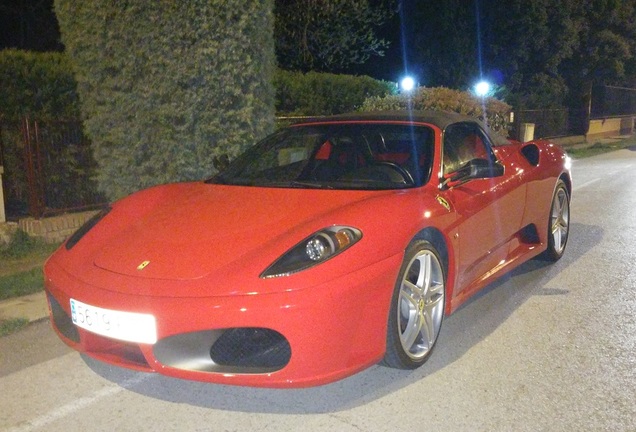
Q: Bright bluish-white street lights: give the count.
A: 2